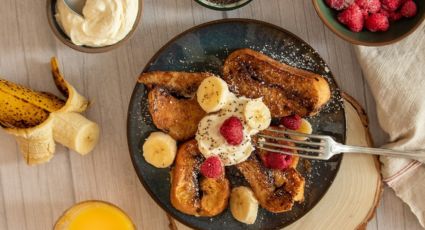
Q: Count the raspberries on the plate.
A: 4